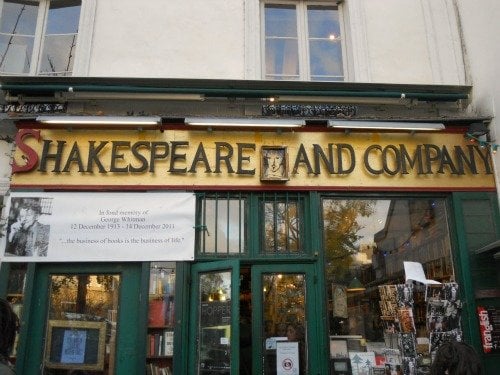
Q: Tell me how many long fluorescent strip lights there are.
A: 3